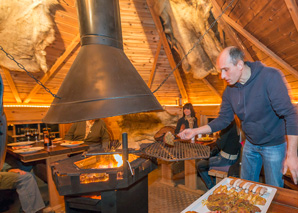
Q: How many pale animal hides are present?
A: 2